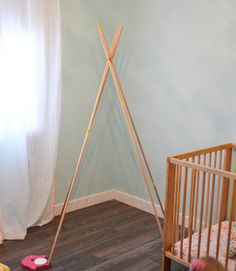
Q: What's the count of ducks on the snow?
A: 0